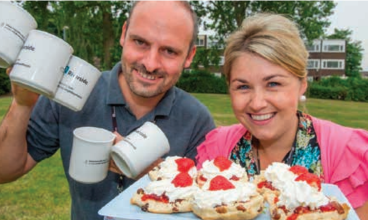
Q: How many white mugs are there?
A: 5